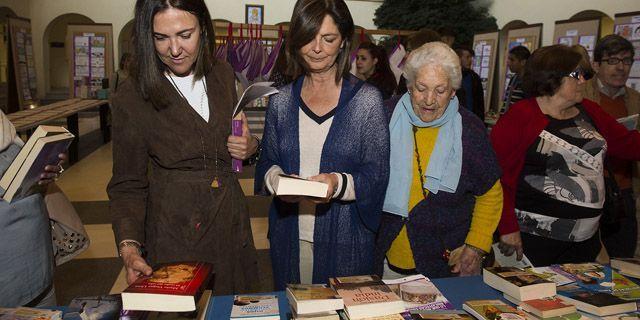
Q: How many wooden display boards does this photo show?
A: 6